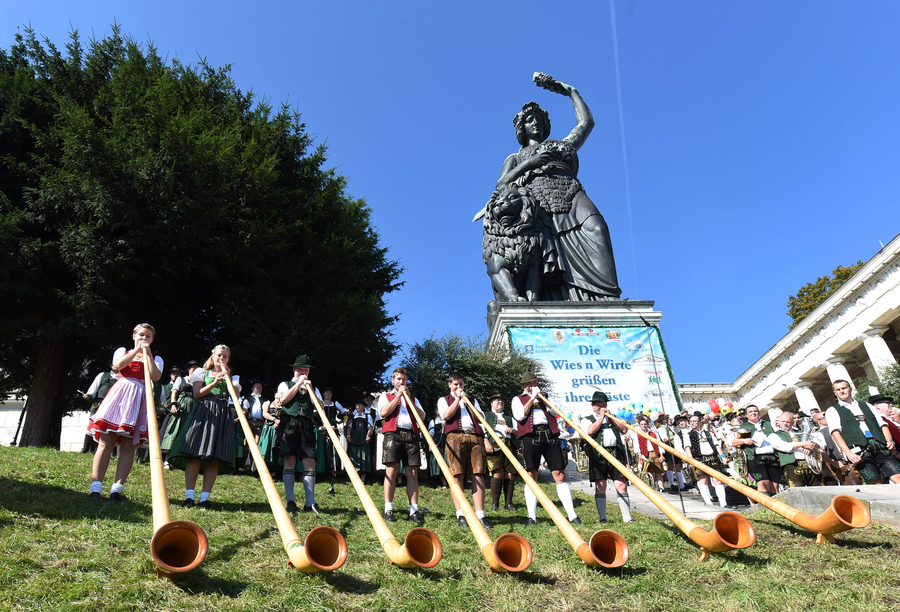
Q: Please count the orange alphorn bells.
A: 7